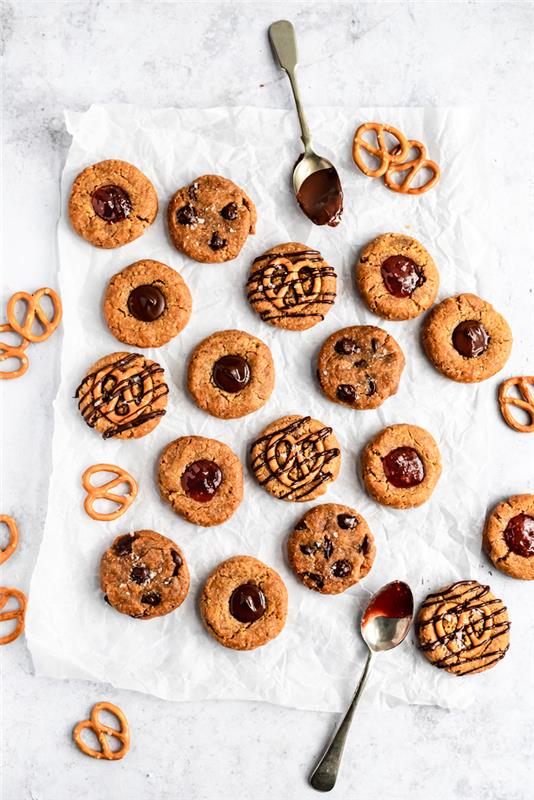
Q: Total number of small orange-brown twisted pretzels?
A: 9